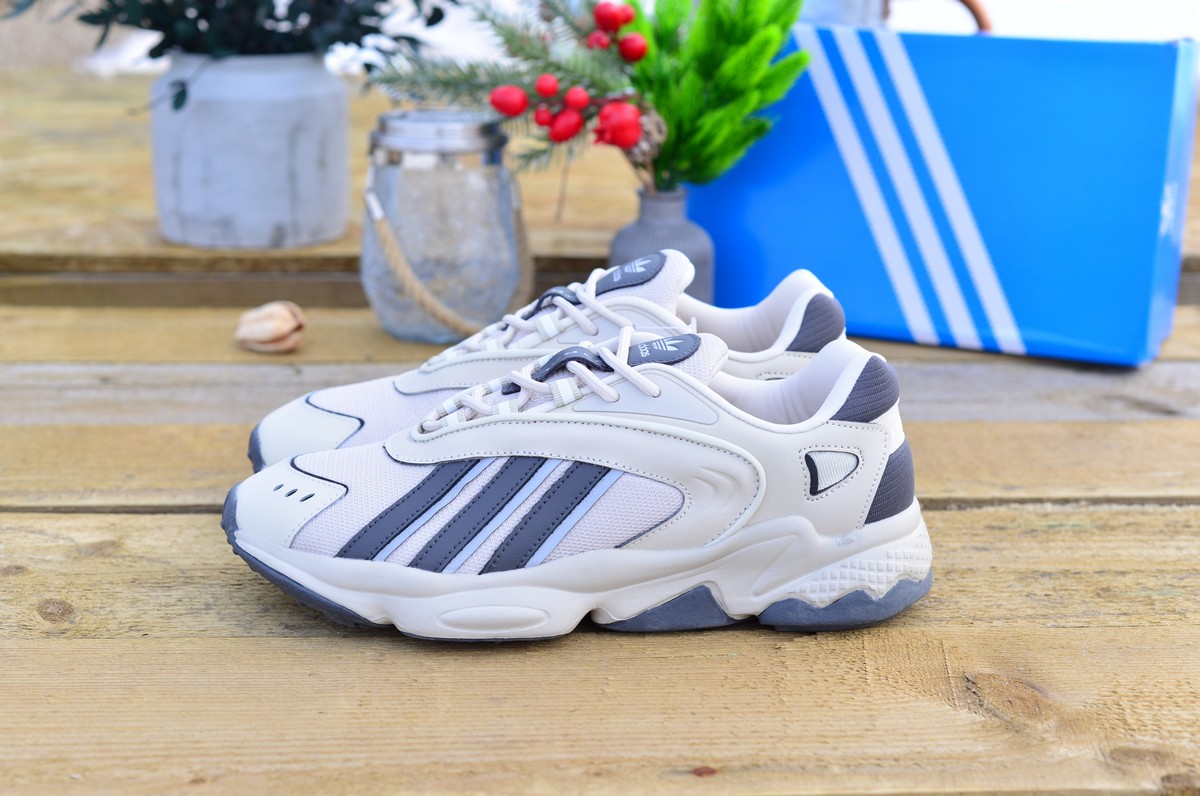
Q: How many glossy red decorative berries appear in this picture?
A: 10